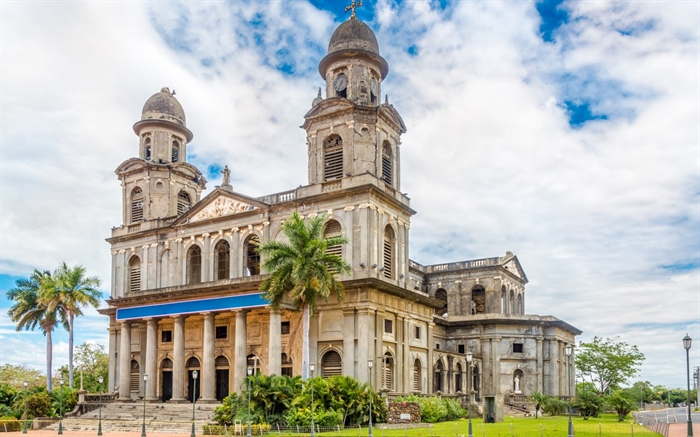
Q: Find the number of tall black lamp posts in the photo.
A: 11